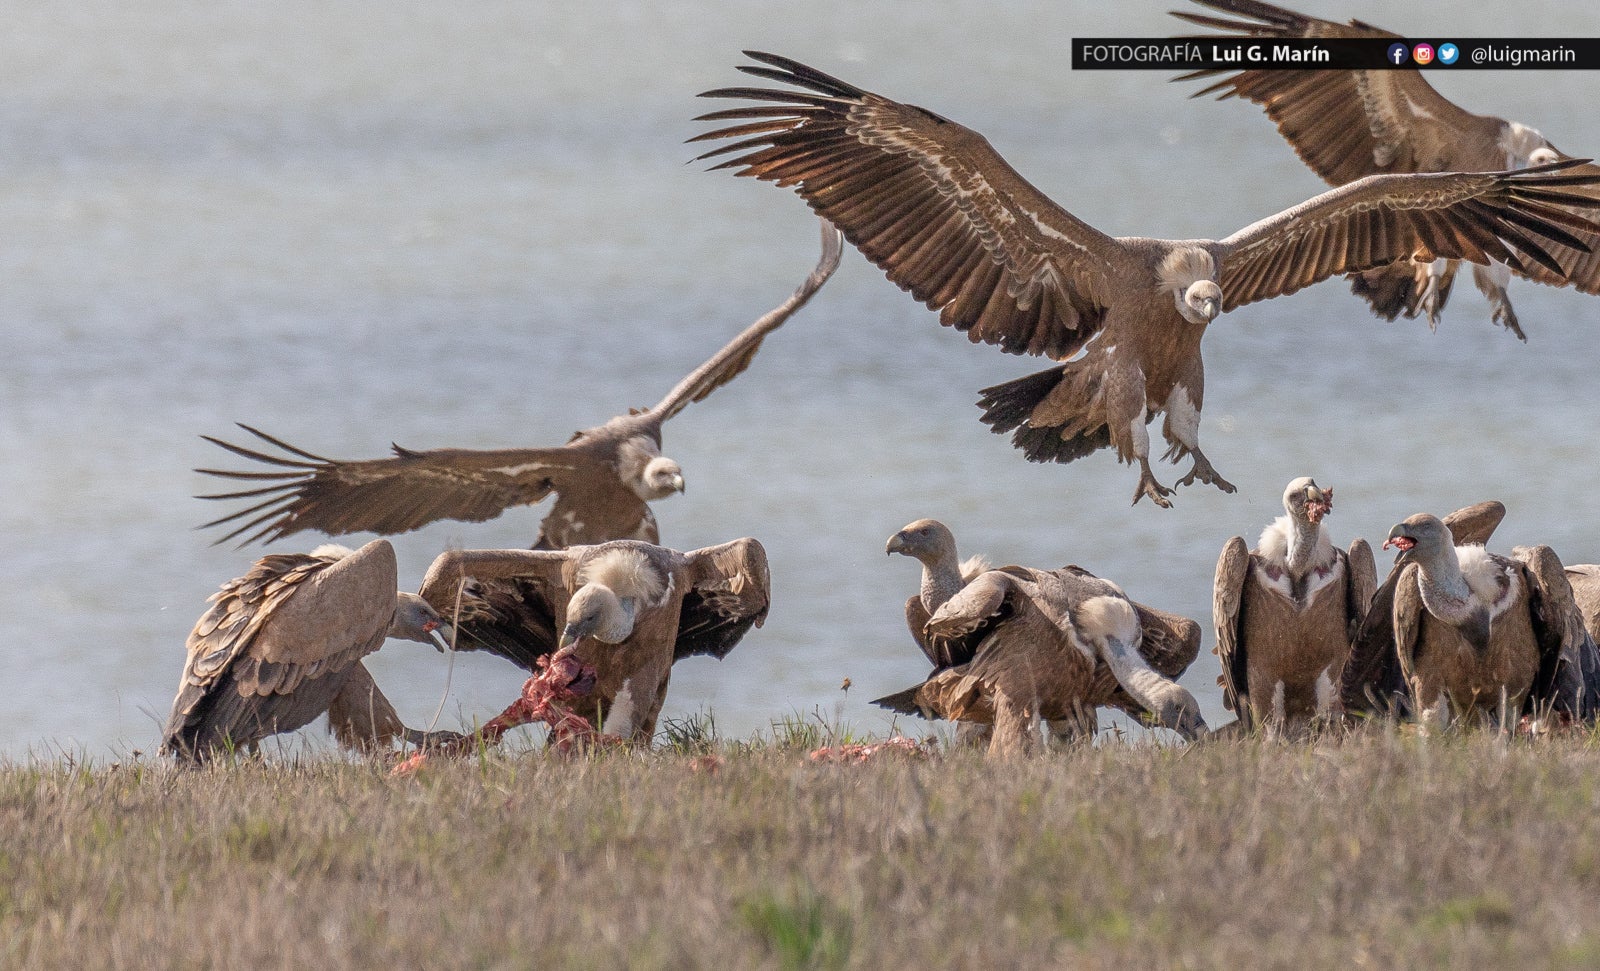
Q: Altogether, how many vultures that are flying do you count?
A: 3